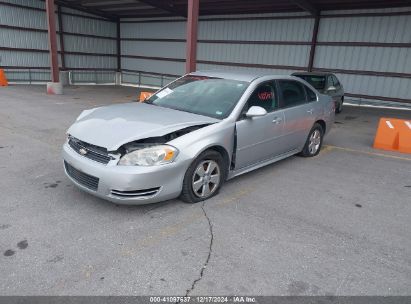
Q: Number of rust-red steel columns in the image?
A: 2